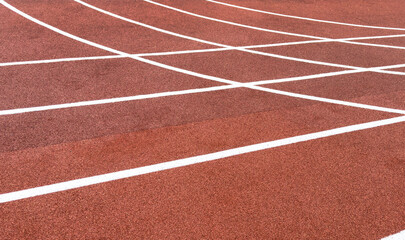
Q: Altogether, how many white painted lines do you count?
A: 8